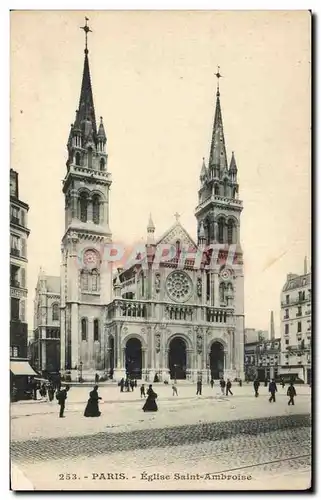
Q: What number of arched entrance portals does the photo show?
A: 3